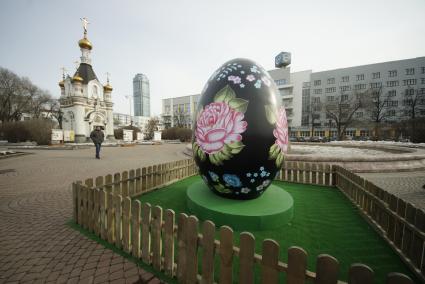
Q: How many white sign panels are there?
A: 5